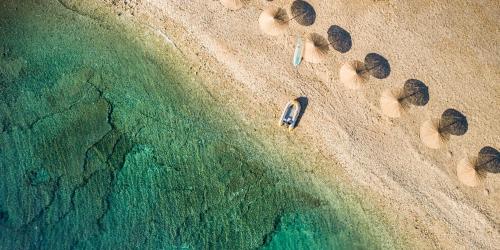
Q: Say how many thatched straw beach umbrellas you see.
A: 7